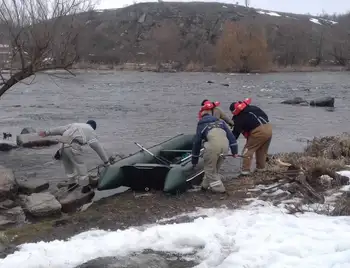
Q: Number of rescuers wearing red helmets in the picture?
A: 2